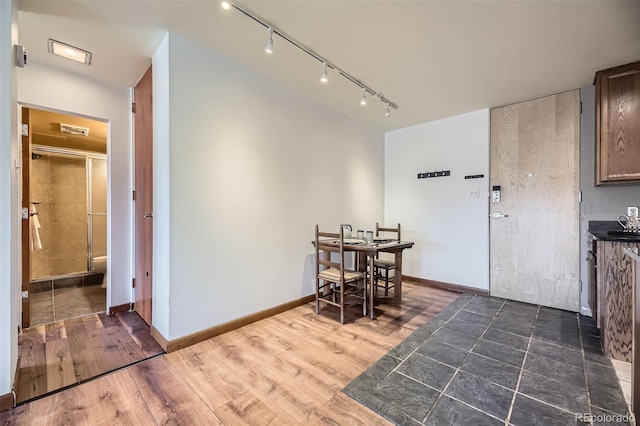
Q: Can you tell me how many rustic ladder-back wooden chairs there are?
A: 2